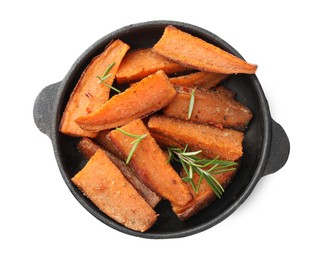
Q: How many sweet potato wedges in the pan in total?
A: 11